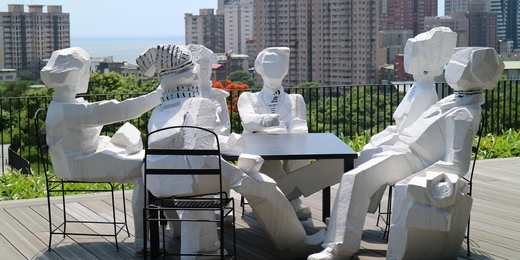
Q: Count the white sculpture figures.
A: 6